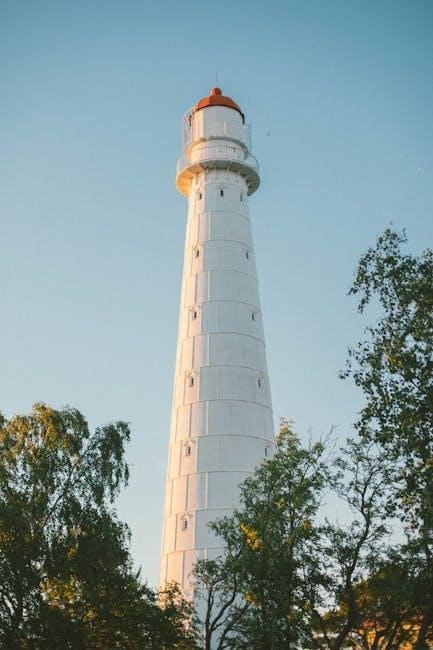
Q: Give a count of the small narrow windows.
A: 12